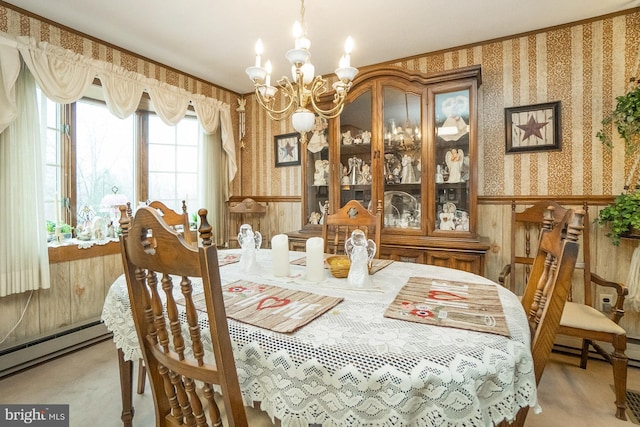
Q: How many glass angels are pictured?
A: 2